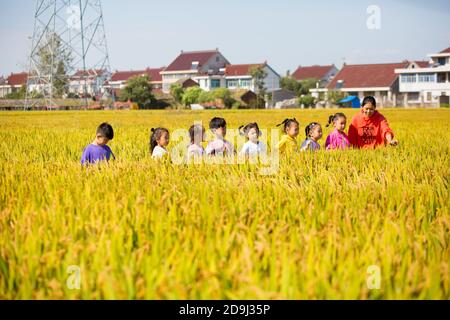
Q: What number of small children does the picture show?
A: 8